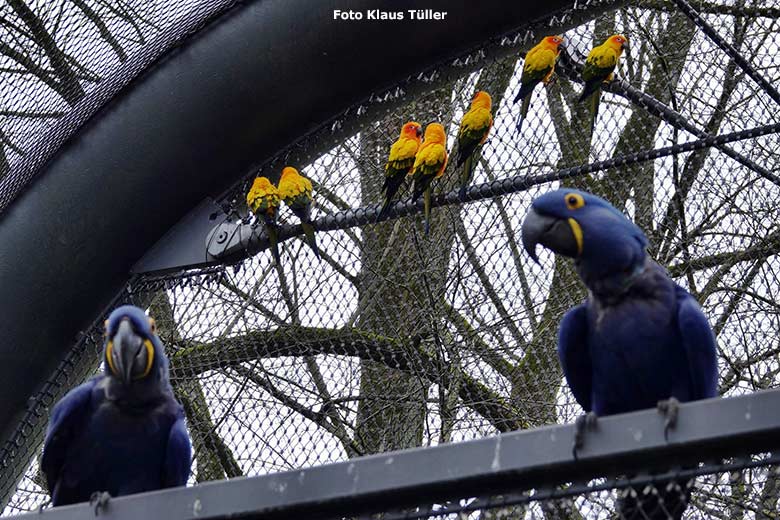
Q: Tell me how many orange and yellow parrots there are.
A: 7